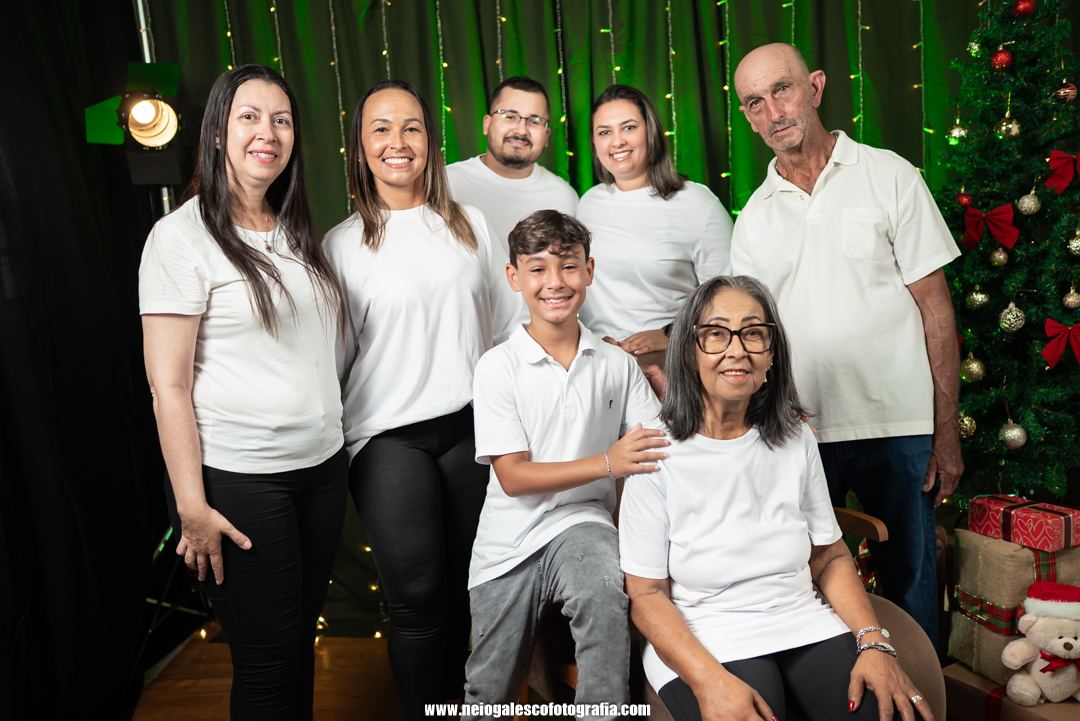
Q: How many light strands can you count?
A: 13